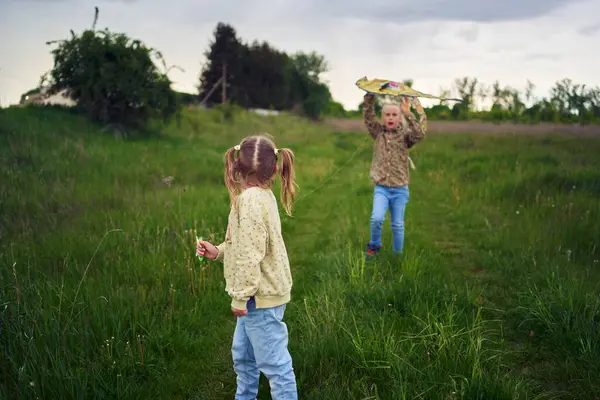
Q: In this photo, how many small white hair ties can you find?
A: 2